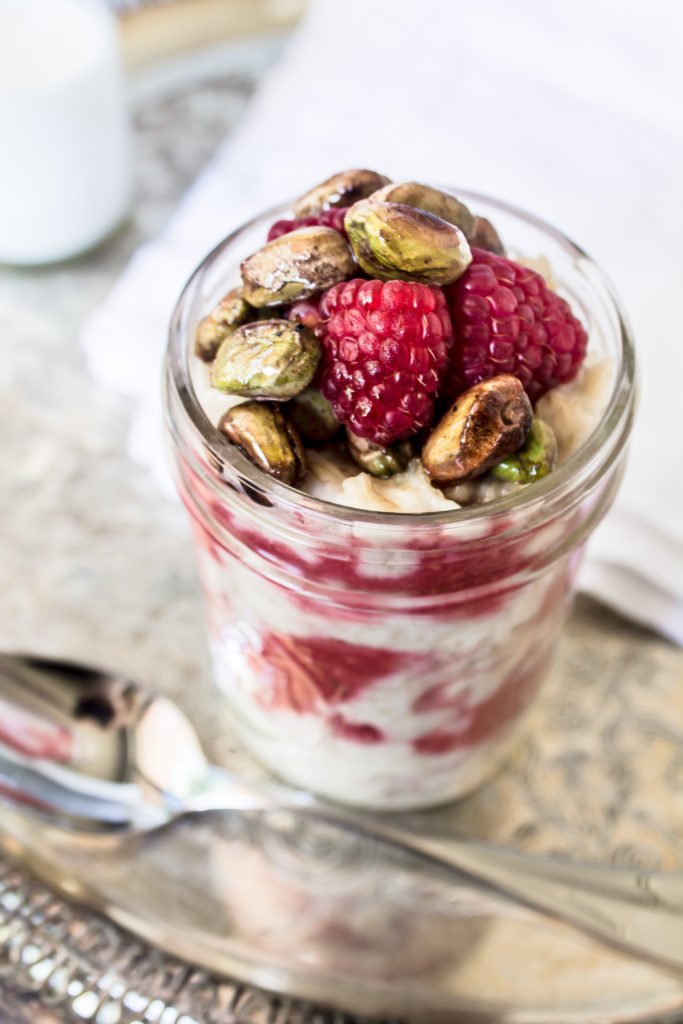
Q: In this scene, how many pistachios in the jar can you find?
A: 12